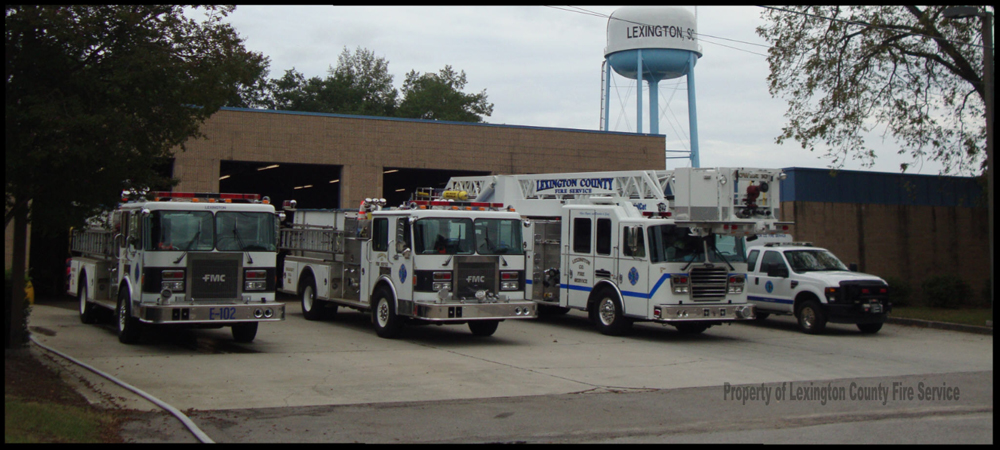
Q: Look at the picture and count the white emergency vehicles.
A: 4